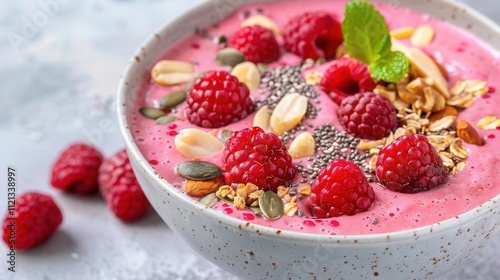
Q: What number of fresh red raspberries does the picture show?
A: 11